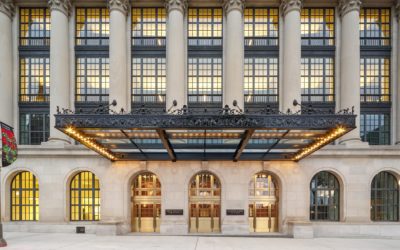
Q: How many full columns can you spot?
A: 6